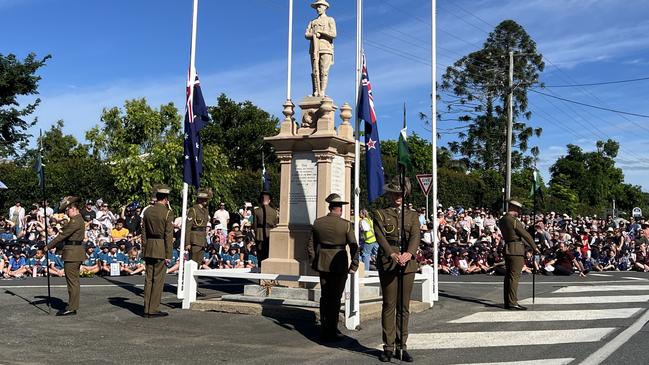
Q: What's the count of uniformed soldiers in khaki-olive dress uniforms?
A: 7